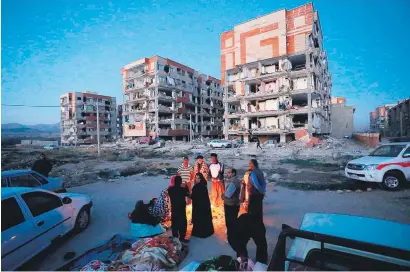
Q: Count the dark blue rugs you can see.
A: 1